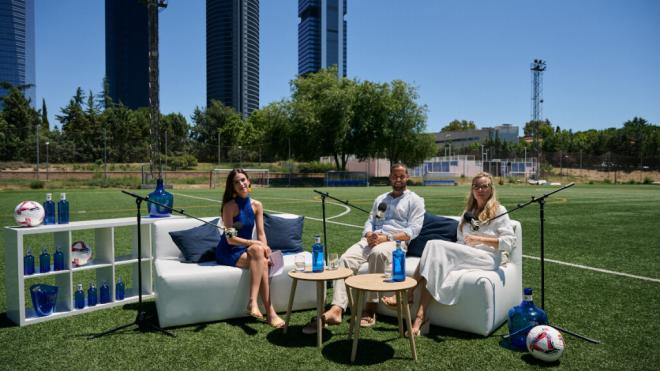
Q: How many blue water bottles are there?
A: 13